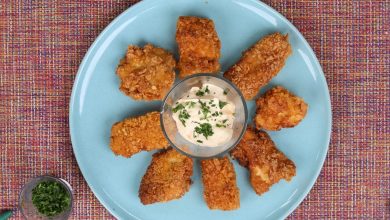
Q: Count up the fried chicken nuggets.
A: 8